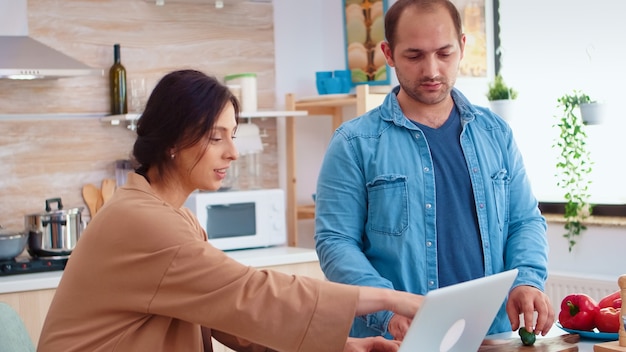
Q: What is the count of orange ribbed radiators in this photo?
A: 0